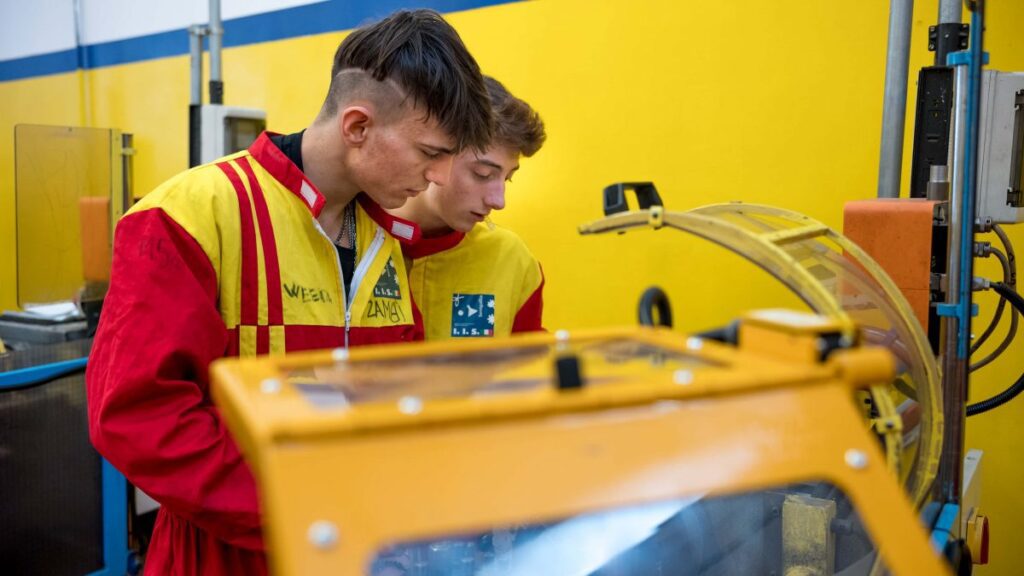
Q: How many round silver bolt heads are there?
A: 8